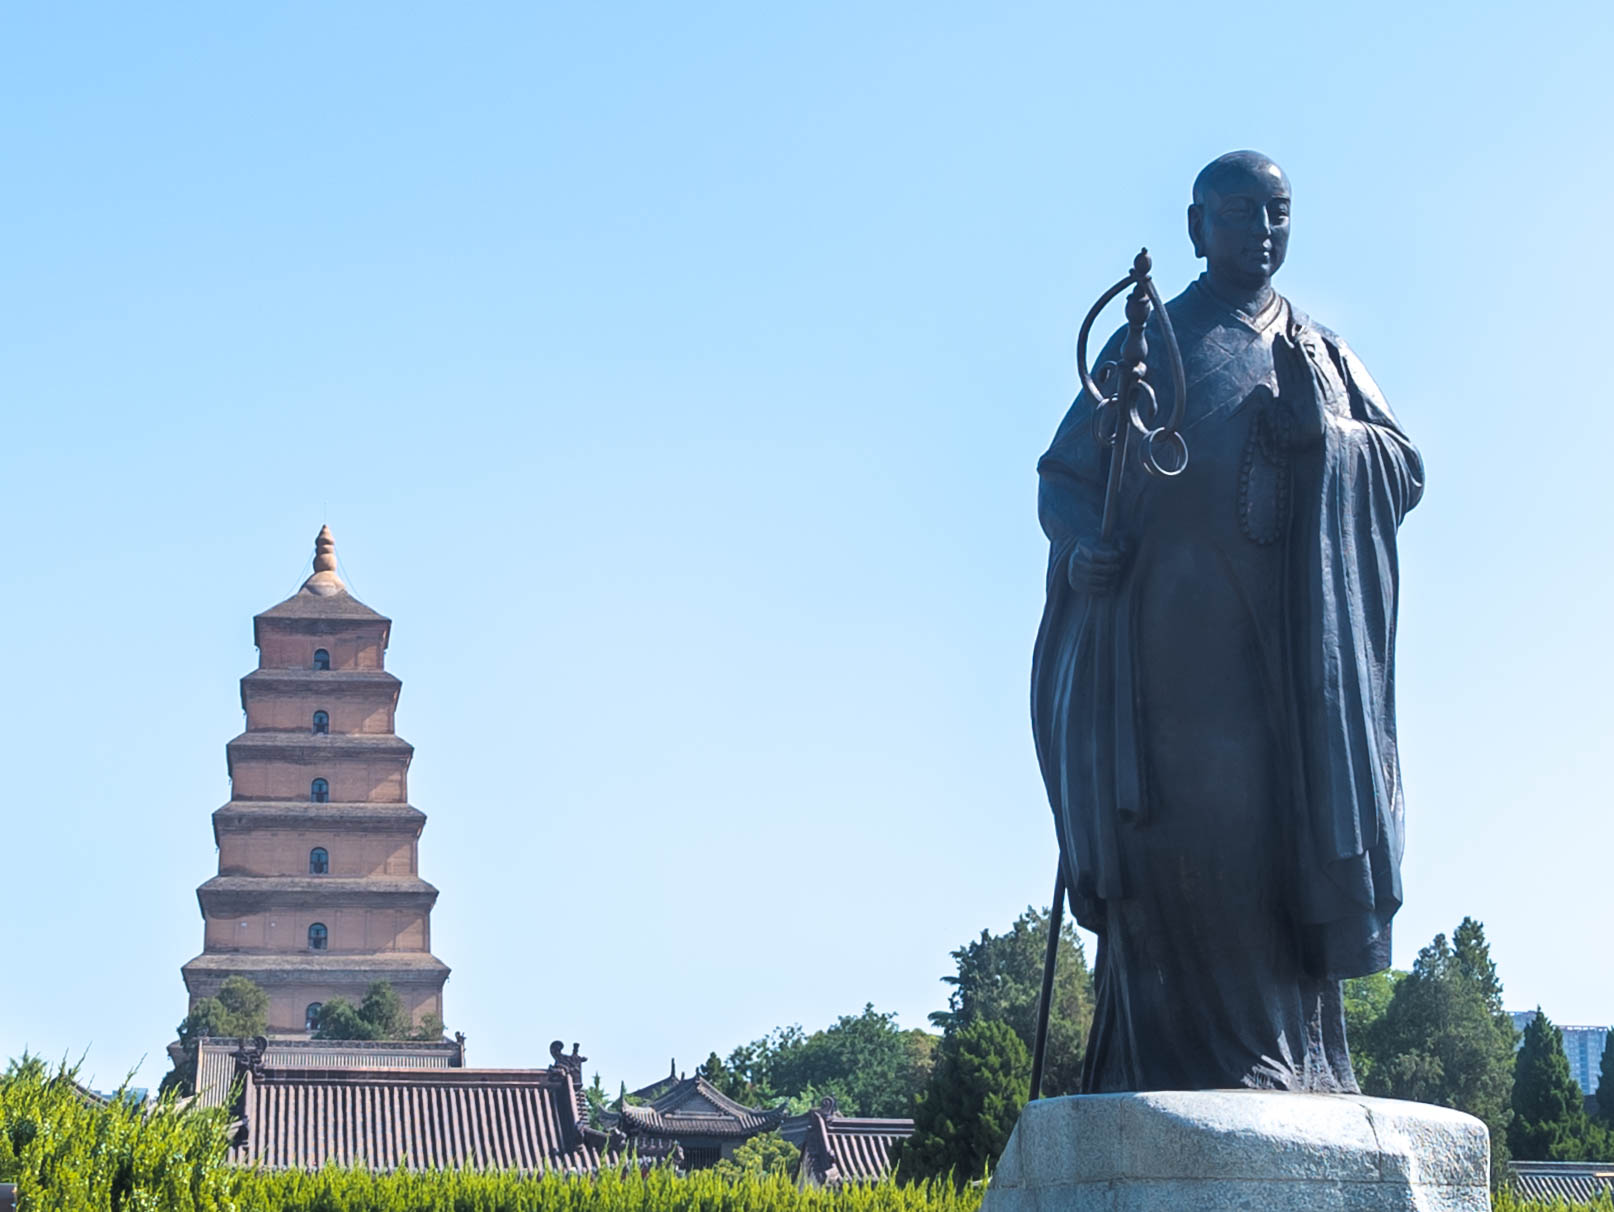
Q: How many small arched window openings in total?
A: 6